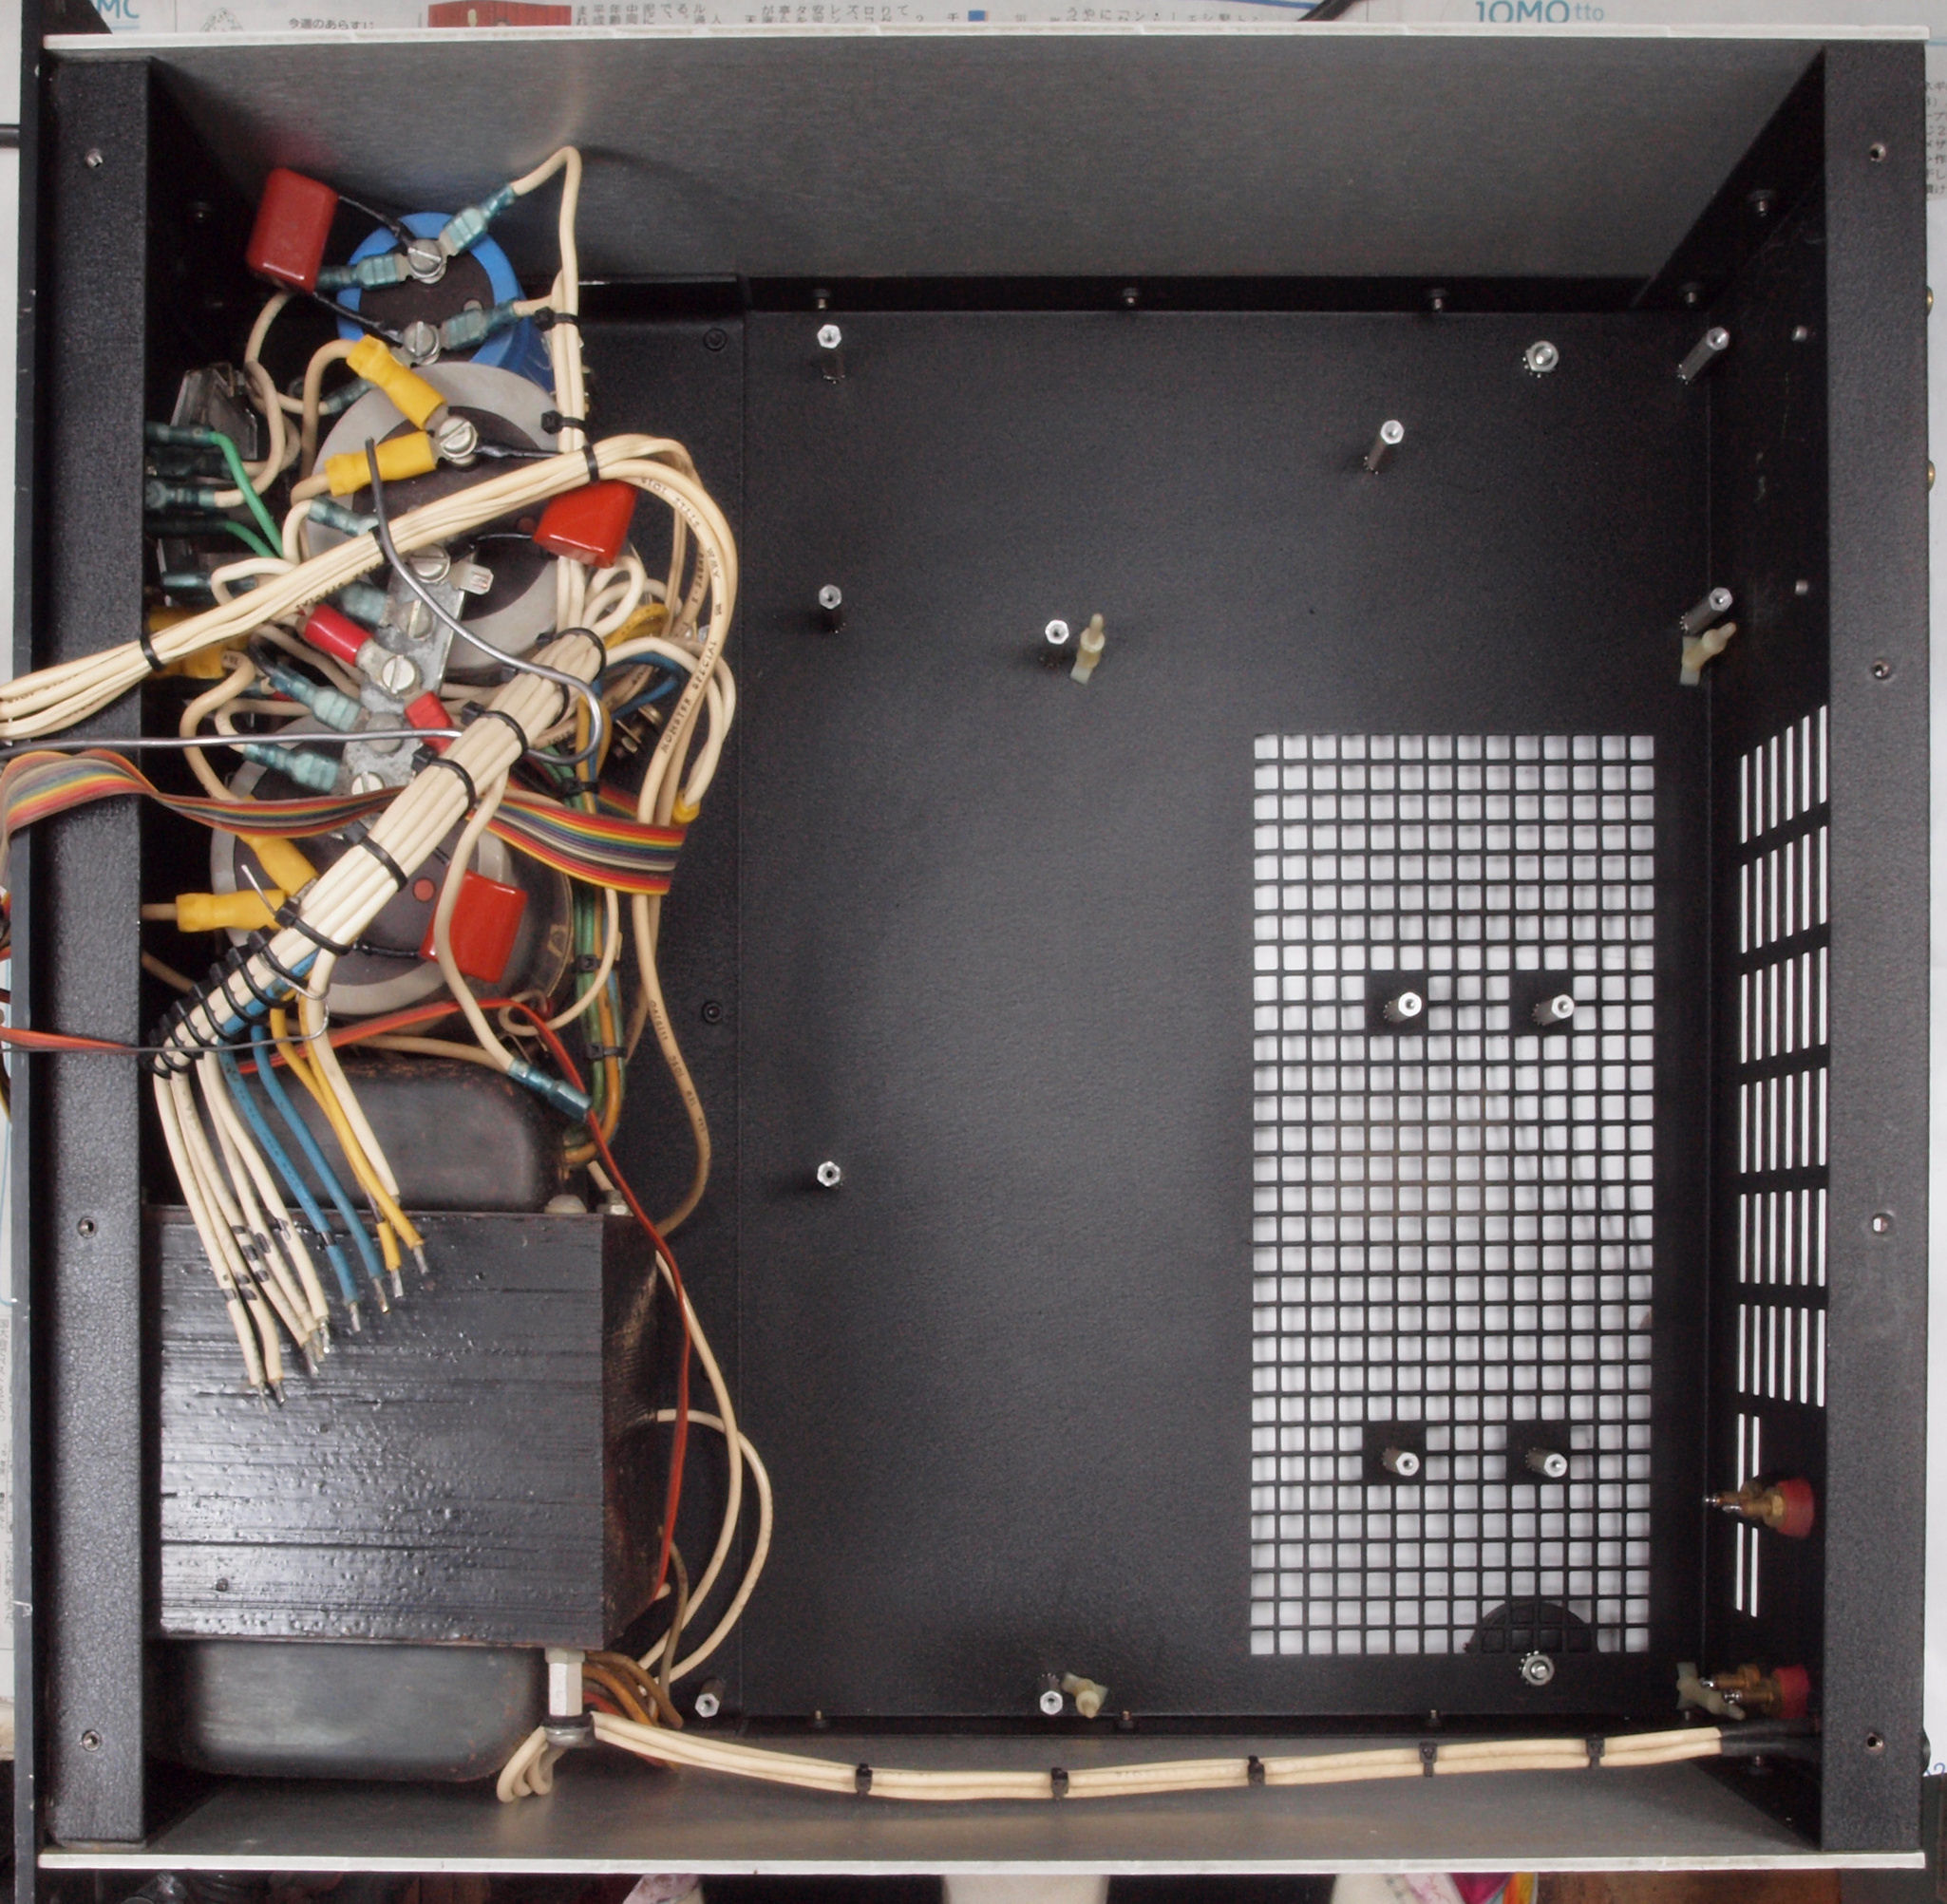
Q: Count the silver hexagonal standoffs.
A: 13